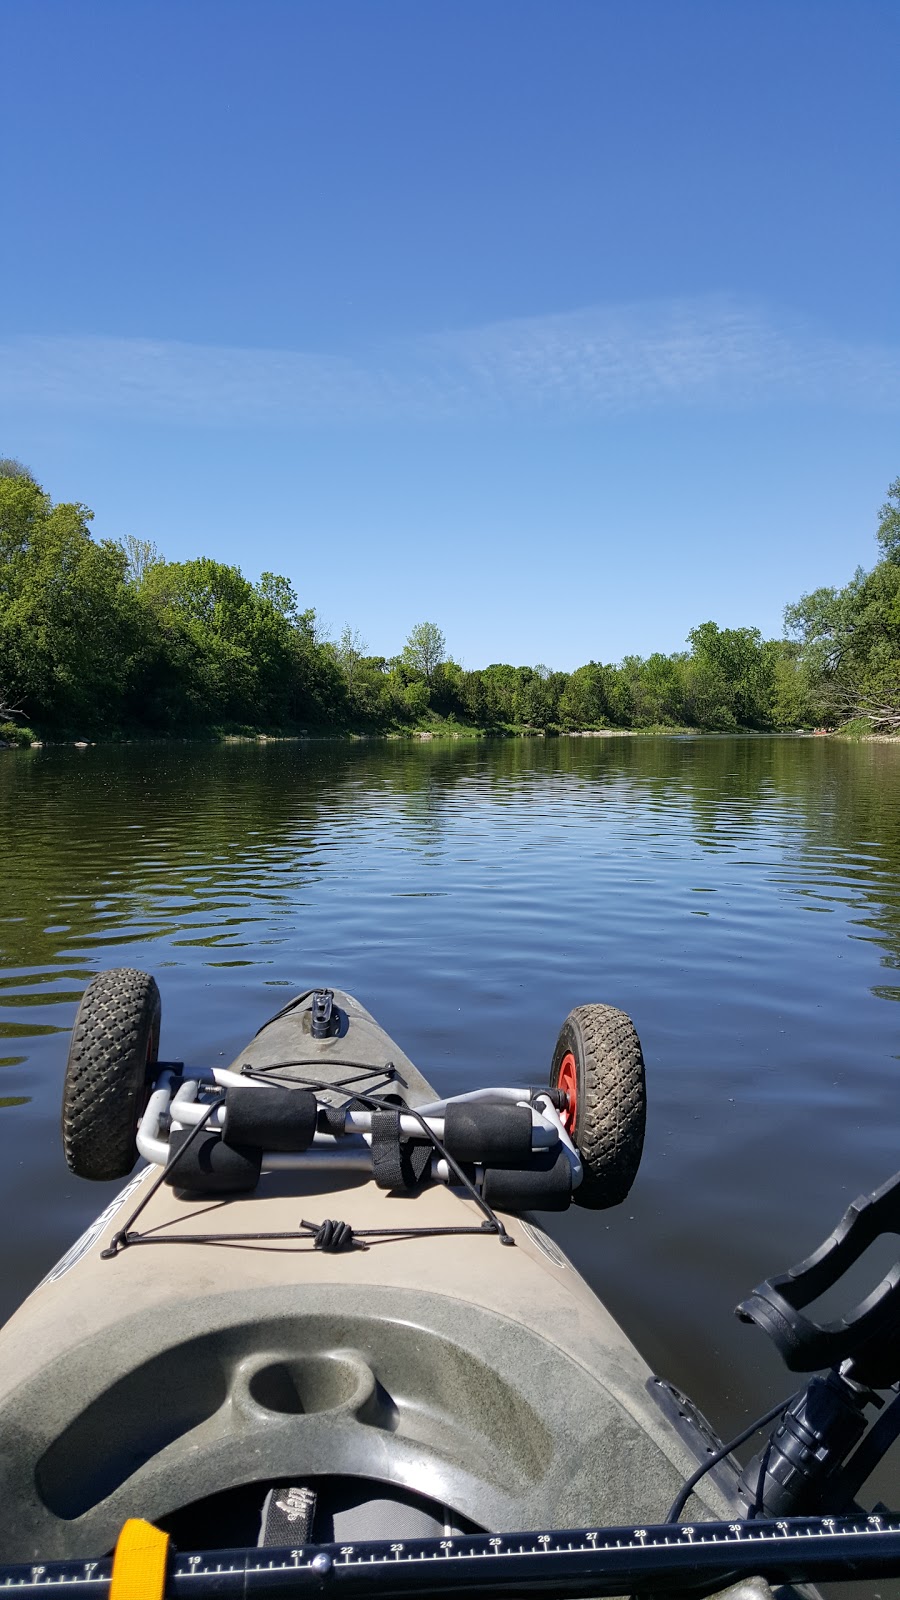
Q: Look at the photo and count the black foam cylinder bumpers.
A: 4